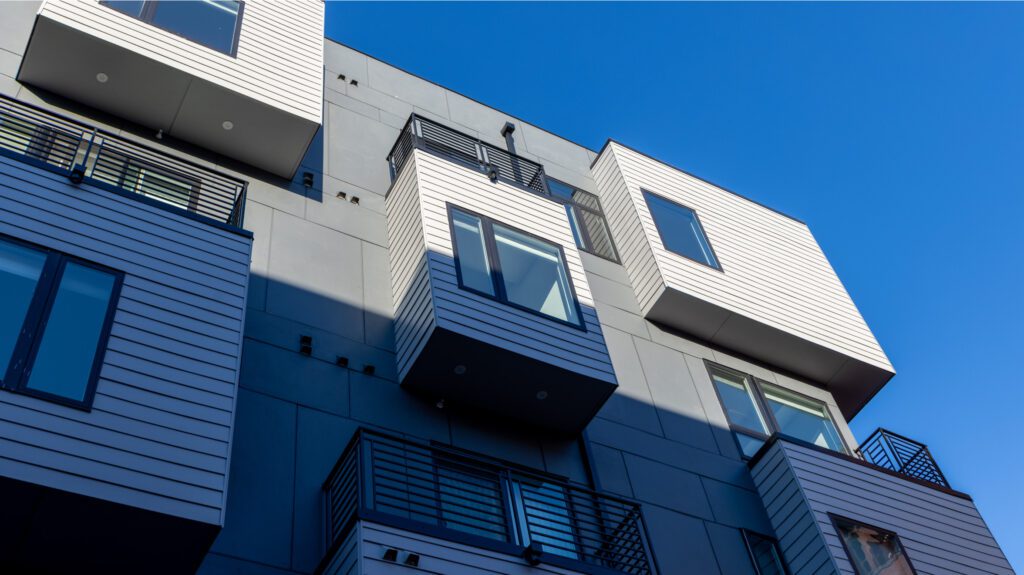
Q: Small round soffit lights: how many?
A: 4